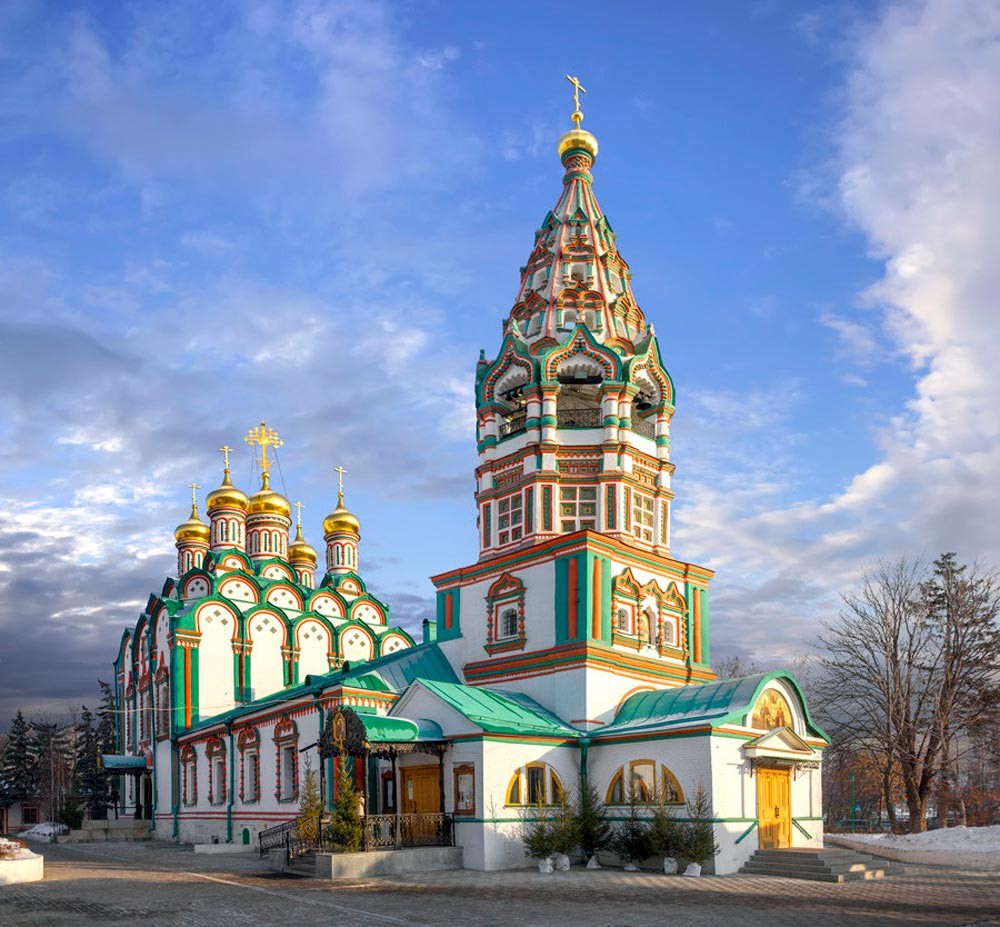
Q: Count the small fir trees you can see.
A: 8